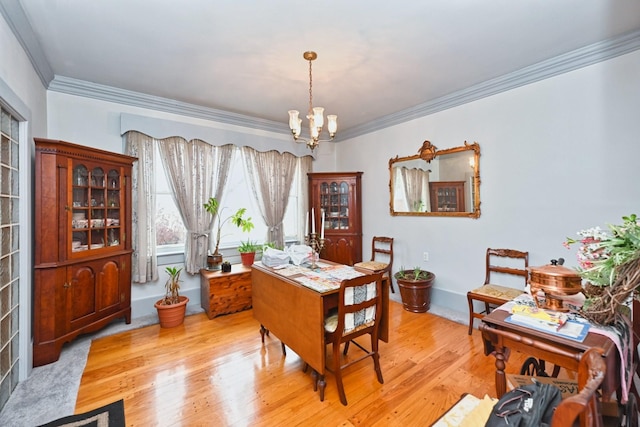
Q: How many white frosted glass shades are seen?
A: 5